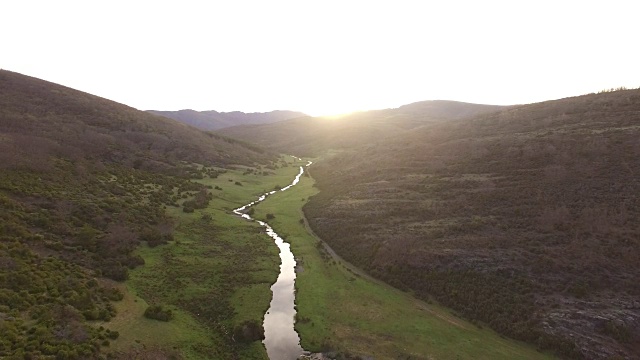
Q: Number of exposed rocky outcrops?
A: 1